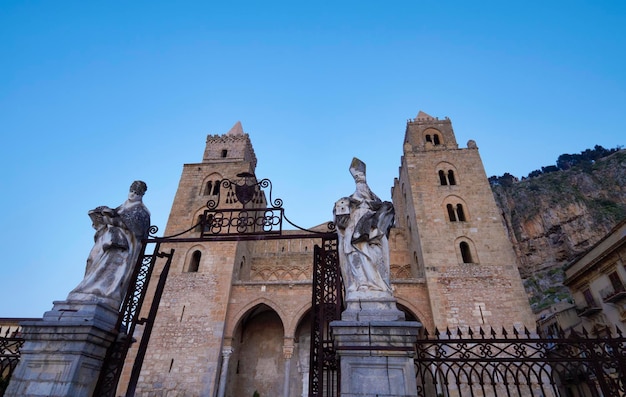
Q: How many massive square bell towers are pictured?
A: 2